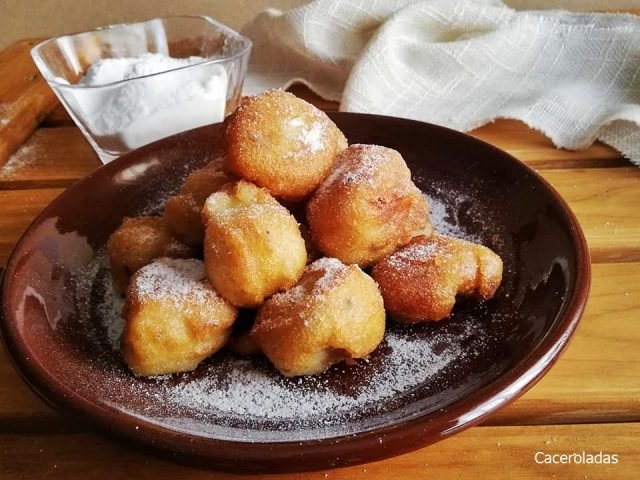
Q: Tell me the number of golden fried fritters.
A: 8